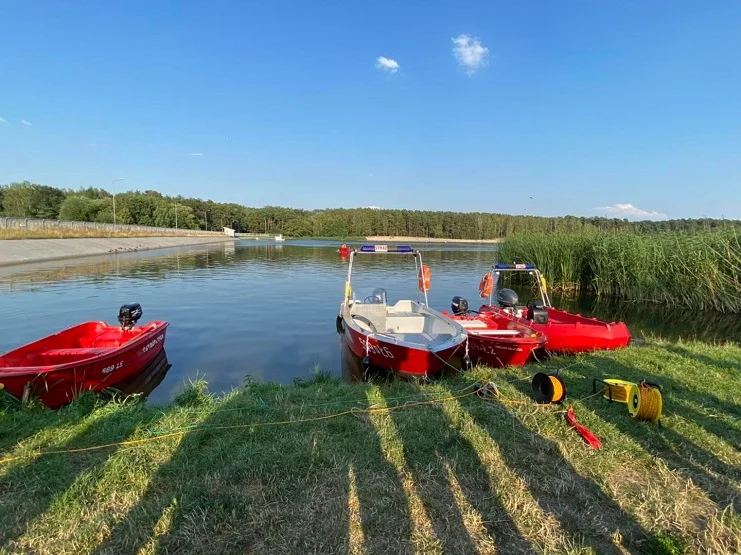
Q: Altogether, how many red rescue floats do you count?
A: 2